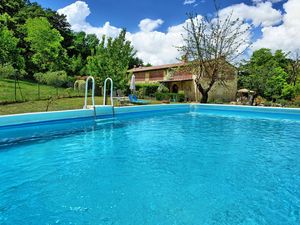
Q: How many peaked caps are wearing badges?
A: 0